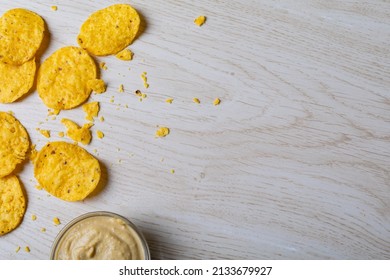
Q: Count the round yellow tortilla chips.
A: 7